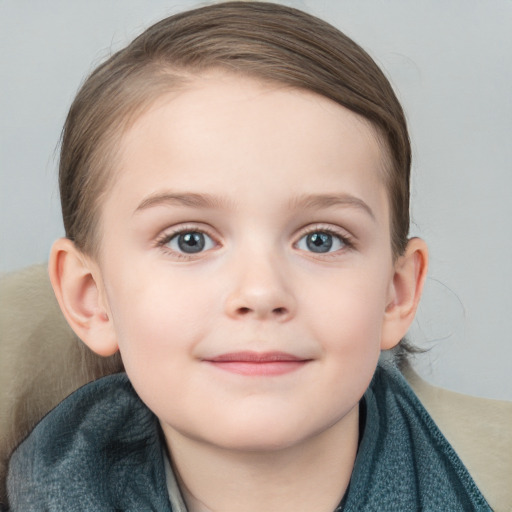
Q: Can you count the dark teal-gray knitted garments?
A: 1